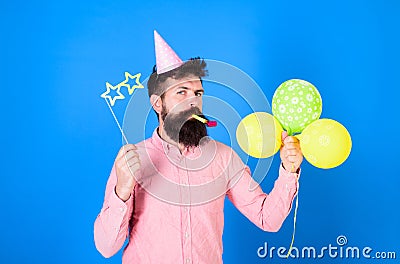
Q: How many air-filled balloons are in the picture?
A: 3